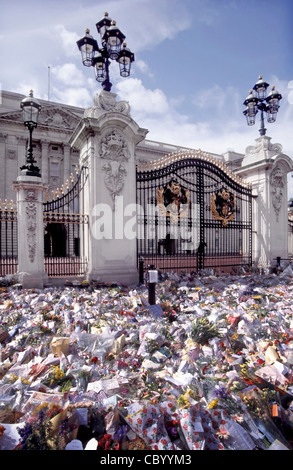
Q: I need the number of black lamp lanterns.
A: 11